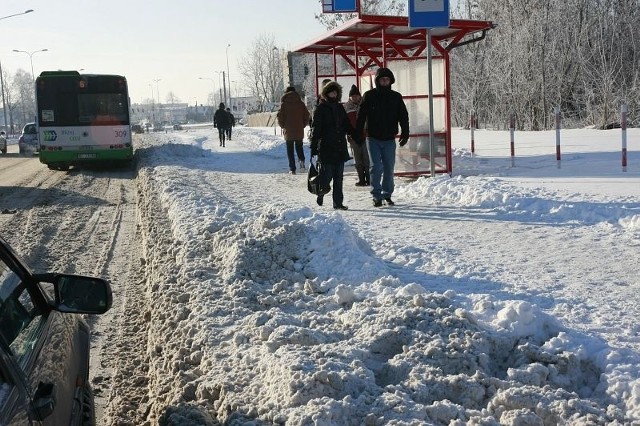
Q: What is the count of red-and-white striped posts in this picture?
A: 4